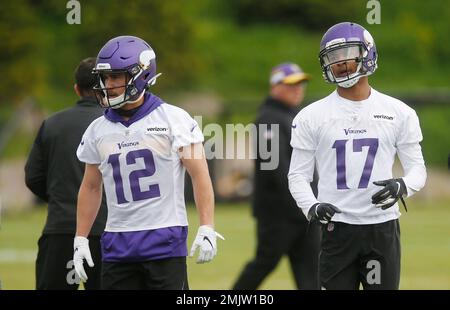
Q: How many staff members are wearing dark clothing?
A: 2